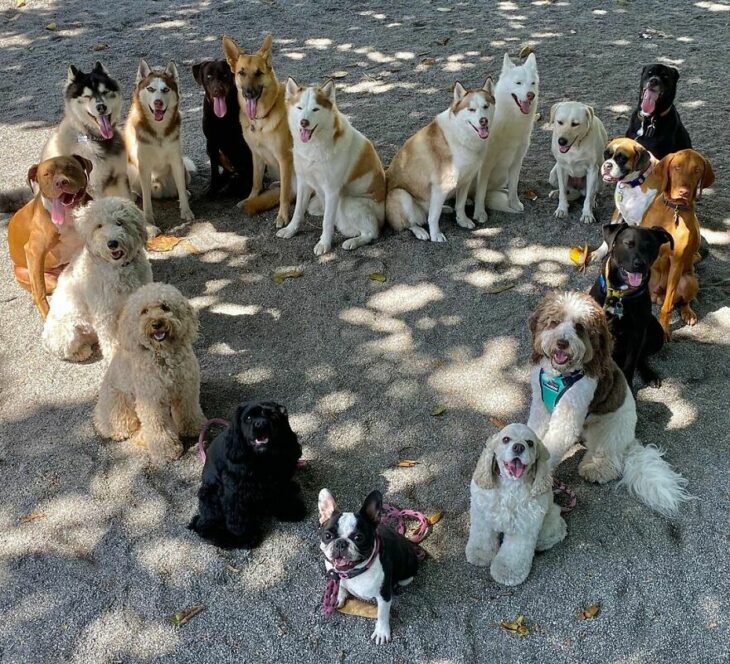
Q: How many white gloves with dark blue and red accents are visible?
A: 0